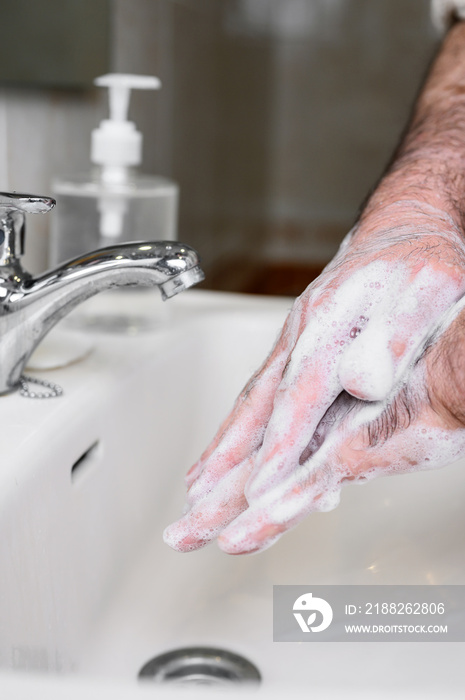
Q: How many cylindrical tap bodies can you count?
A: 1